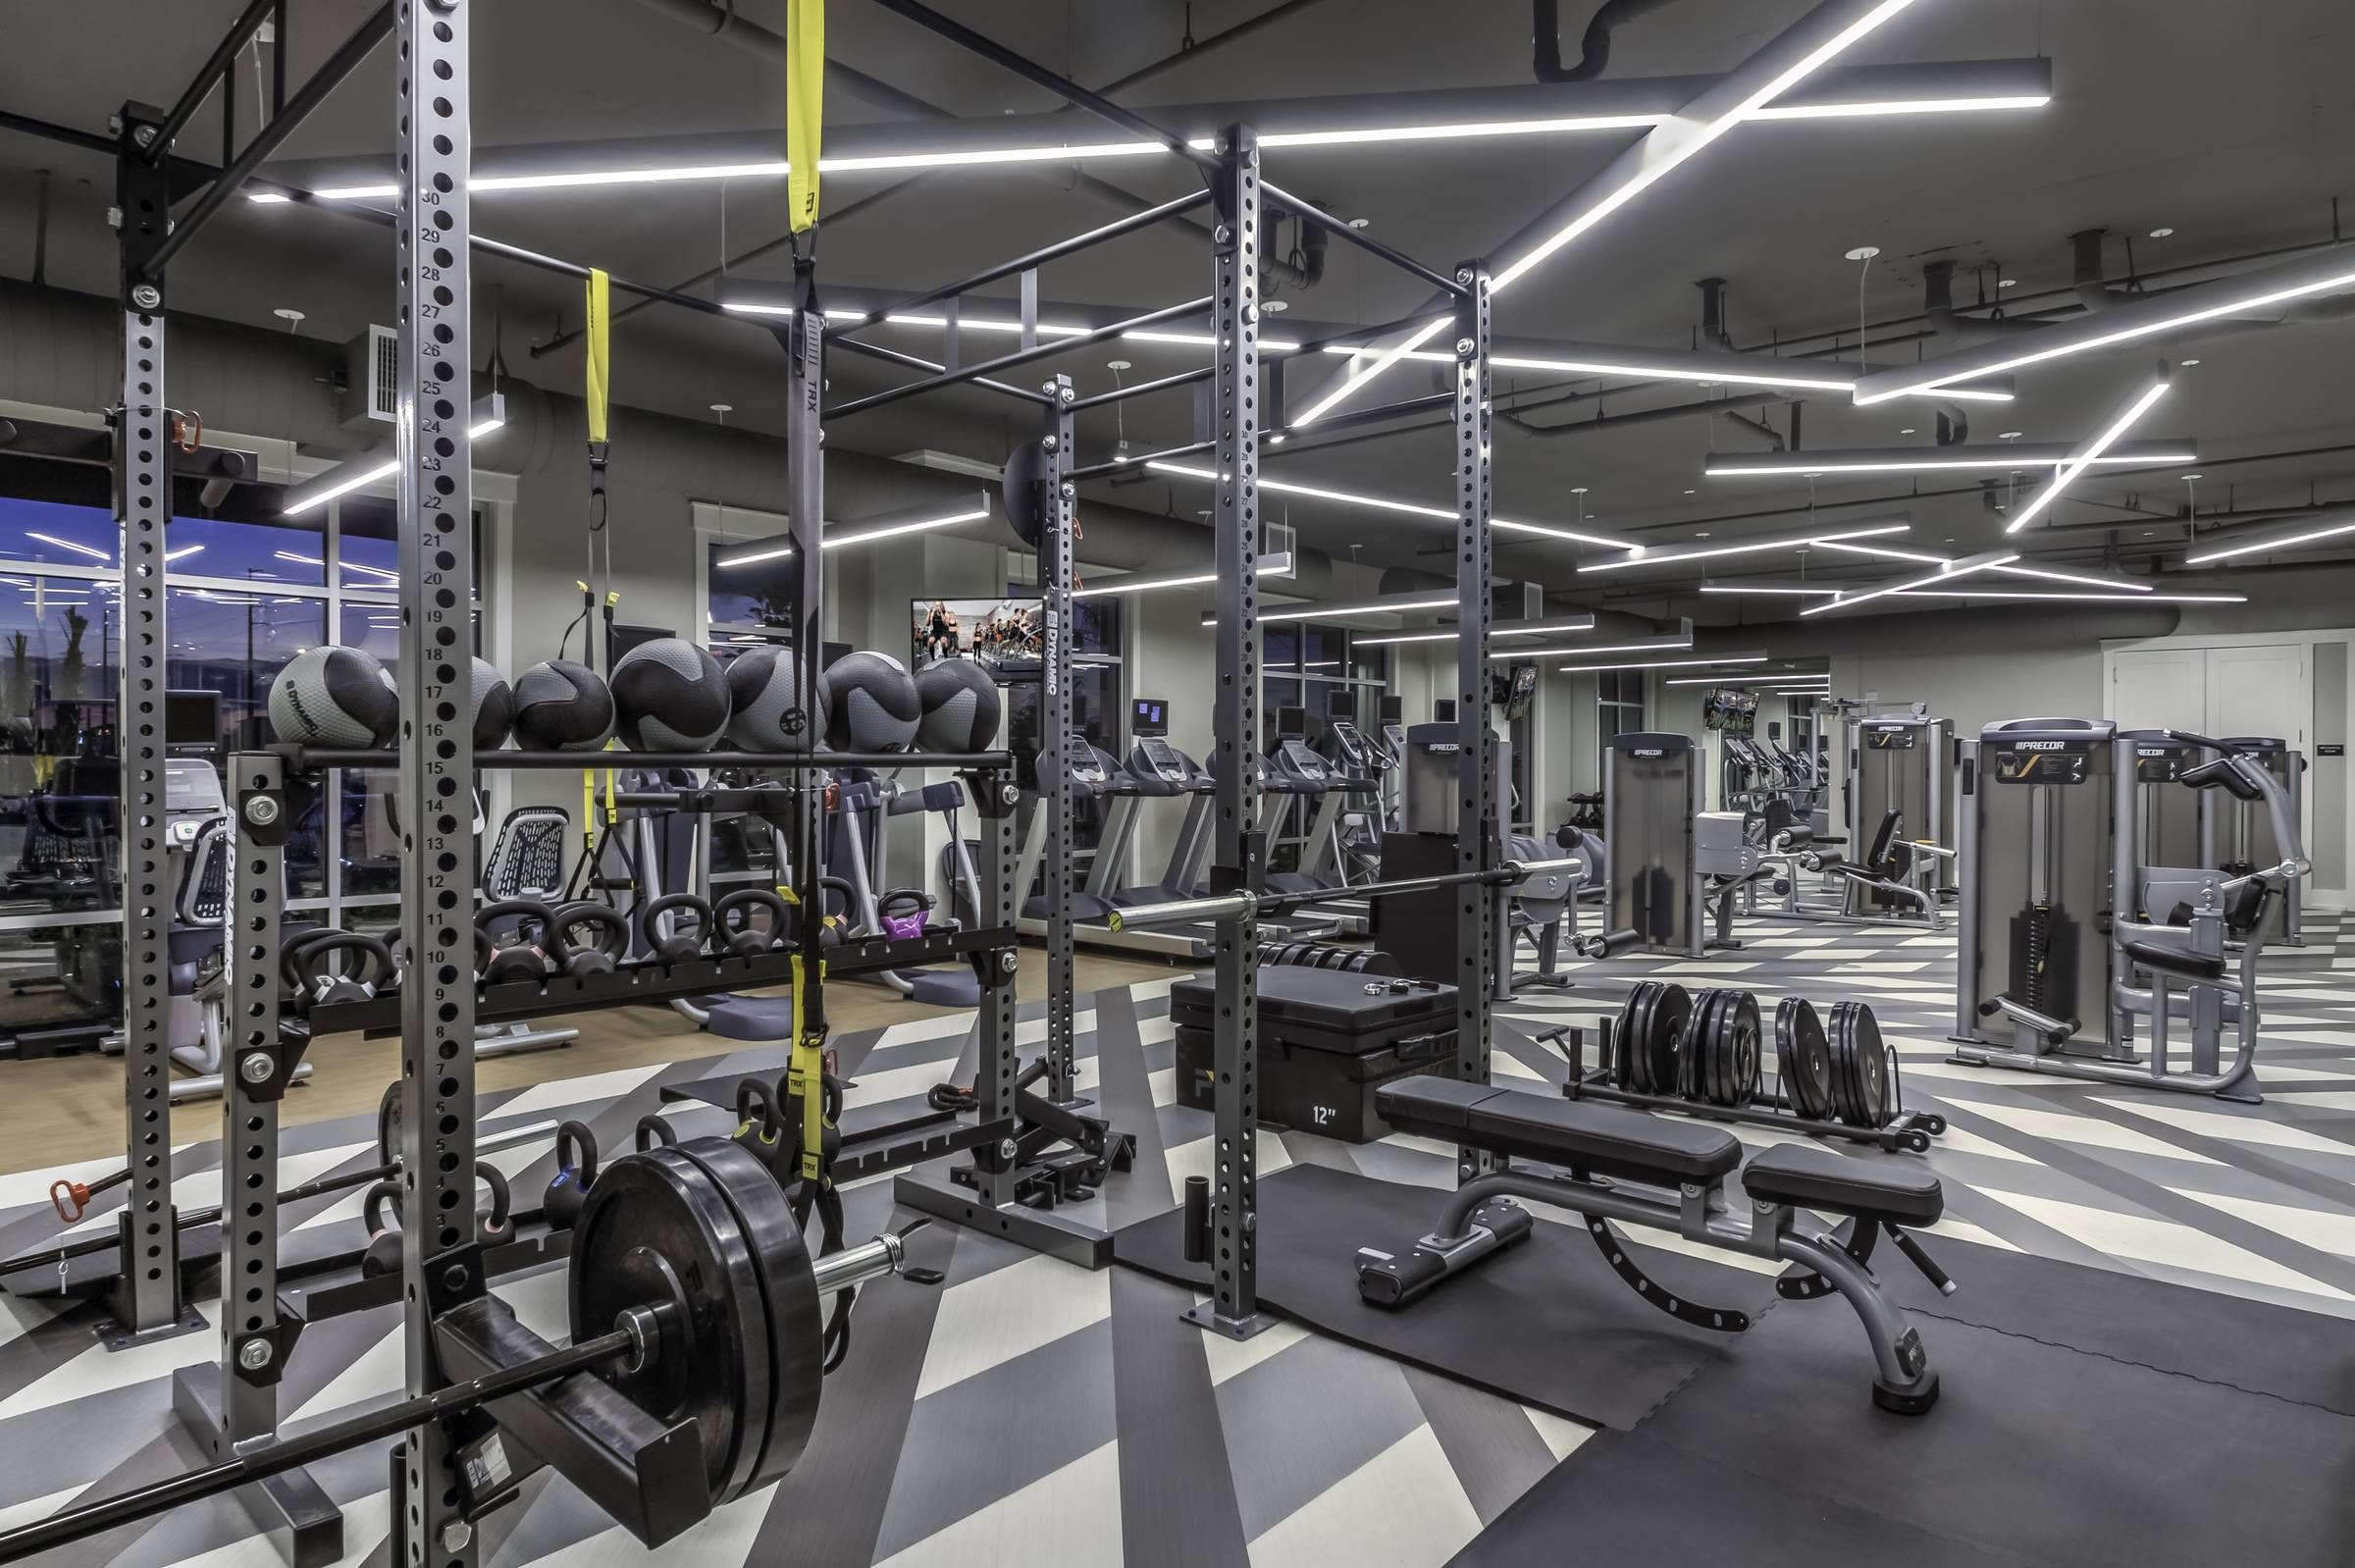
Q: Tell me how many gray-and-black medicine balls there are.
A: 7